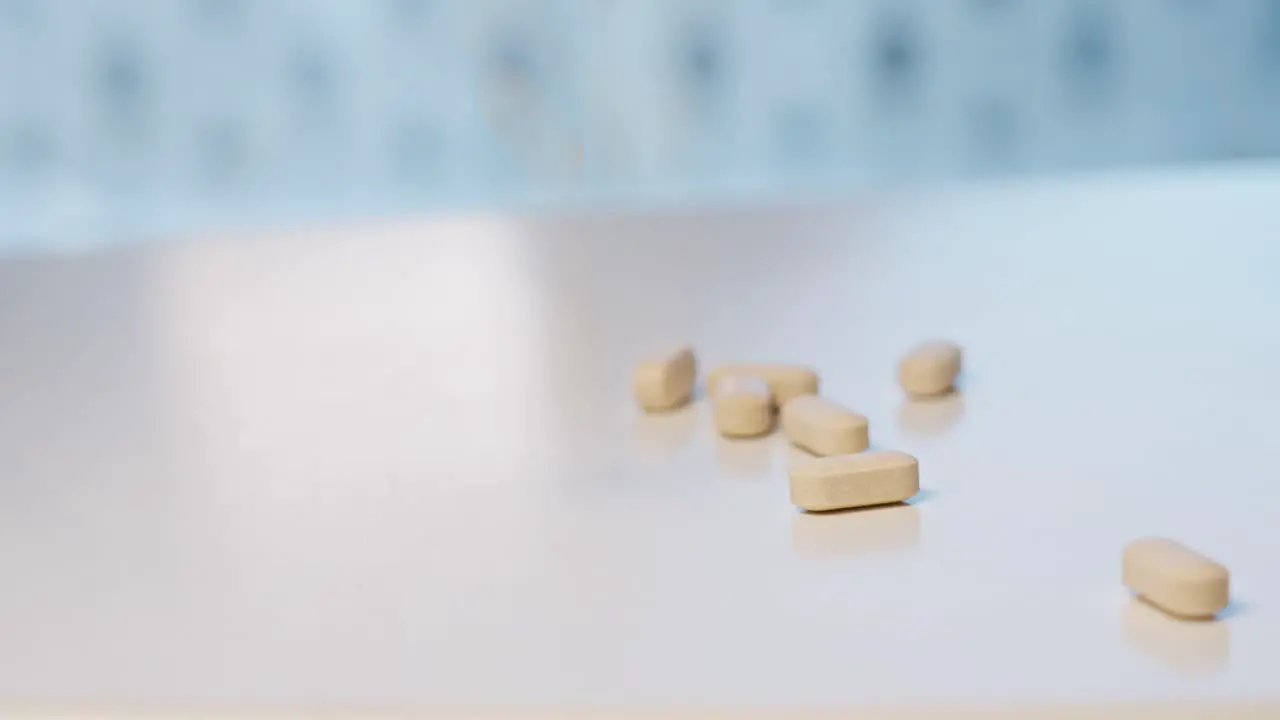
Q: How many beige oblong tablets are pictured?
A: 7